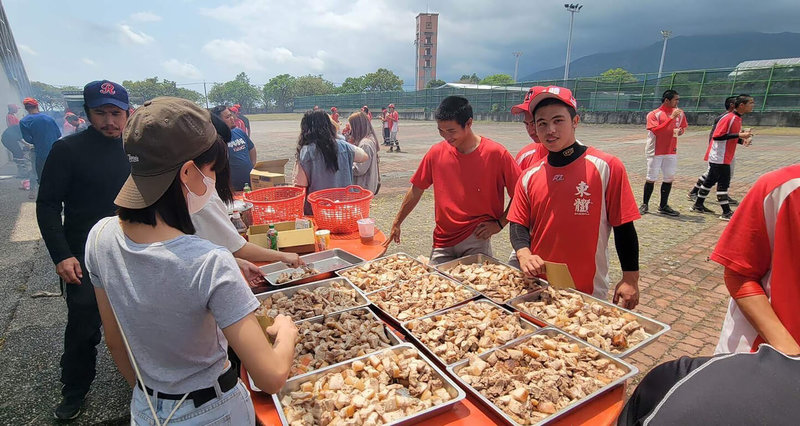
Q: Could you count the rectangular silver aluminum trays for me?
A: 10